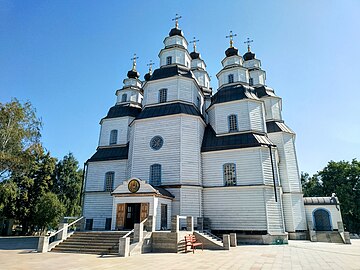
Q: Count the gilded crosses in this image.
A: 6